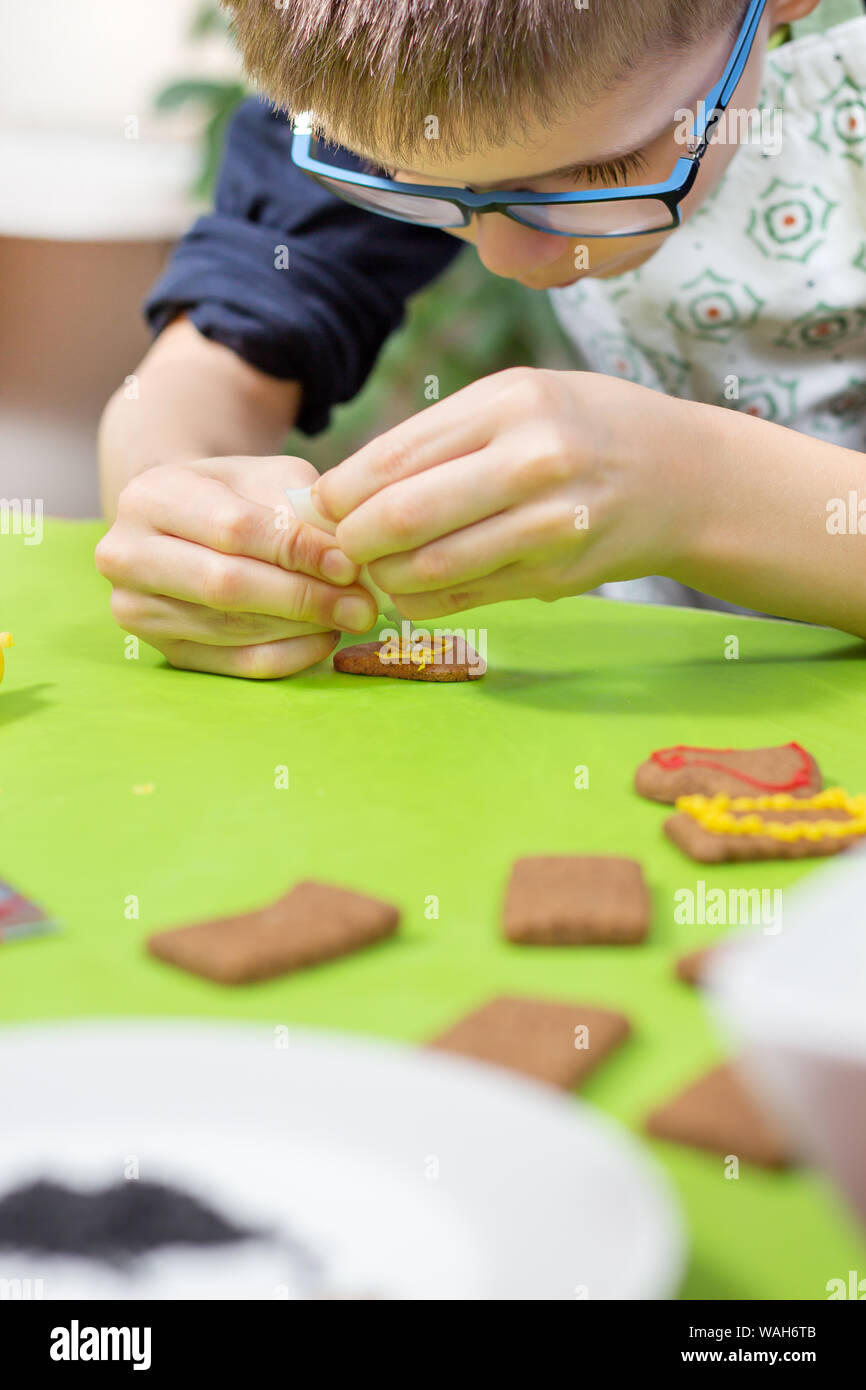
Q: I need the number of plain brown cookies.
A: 5